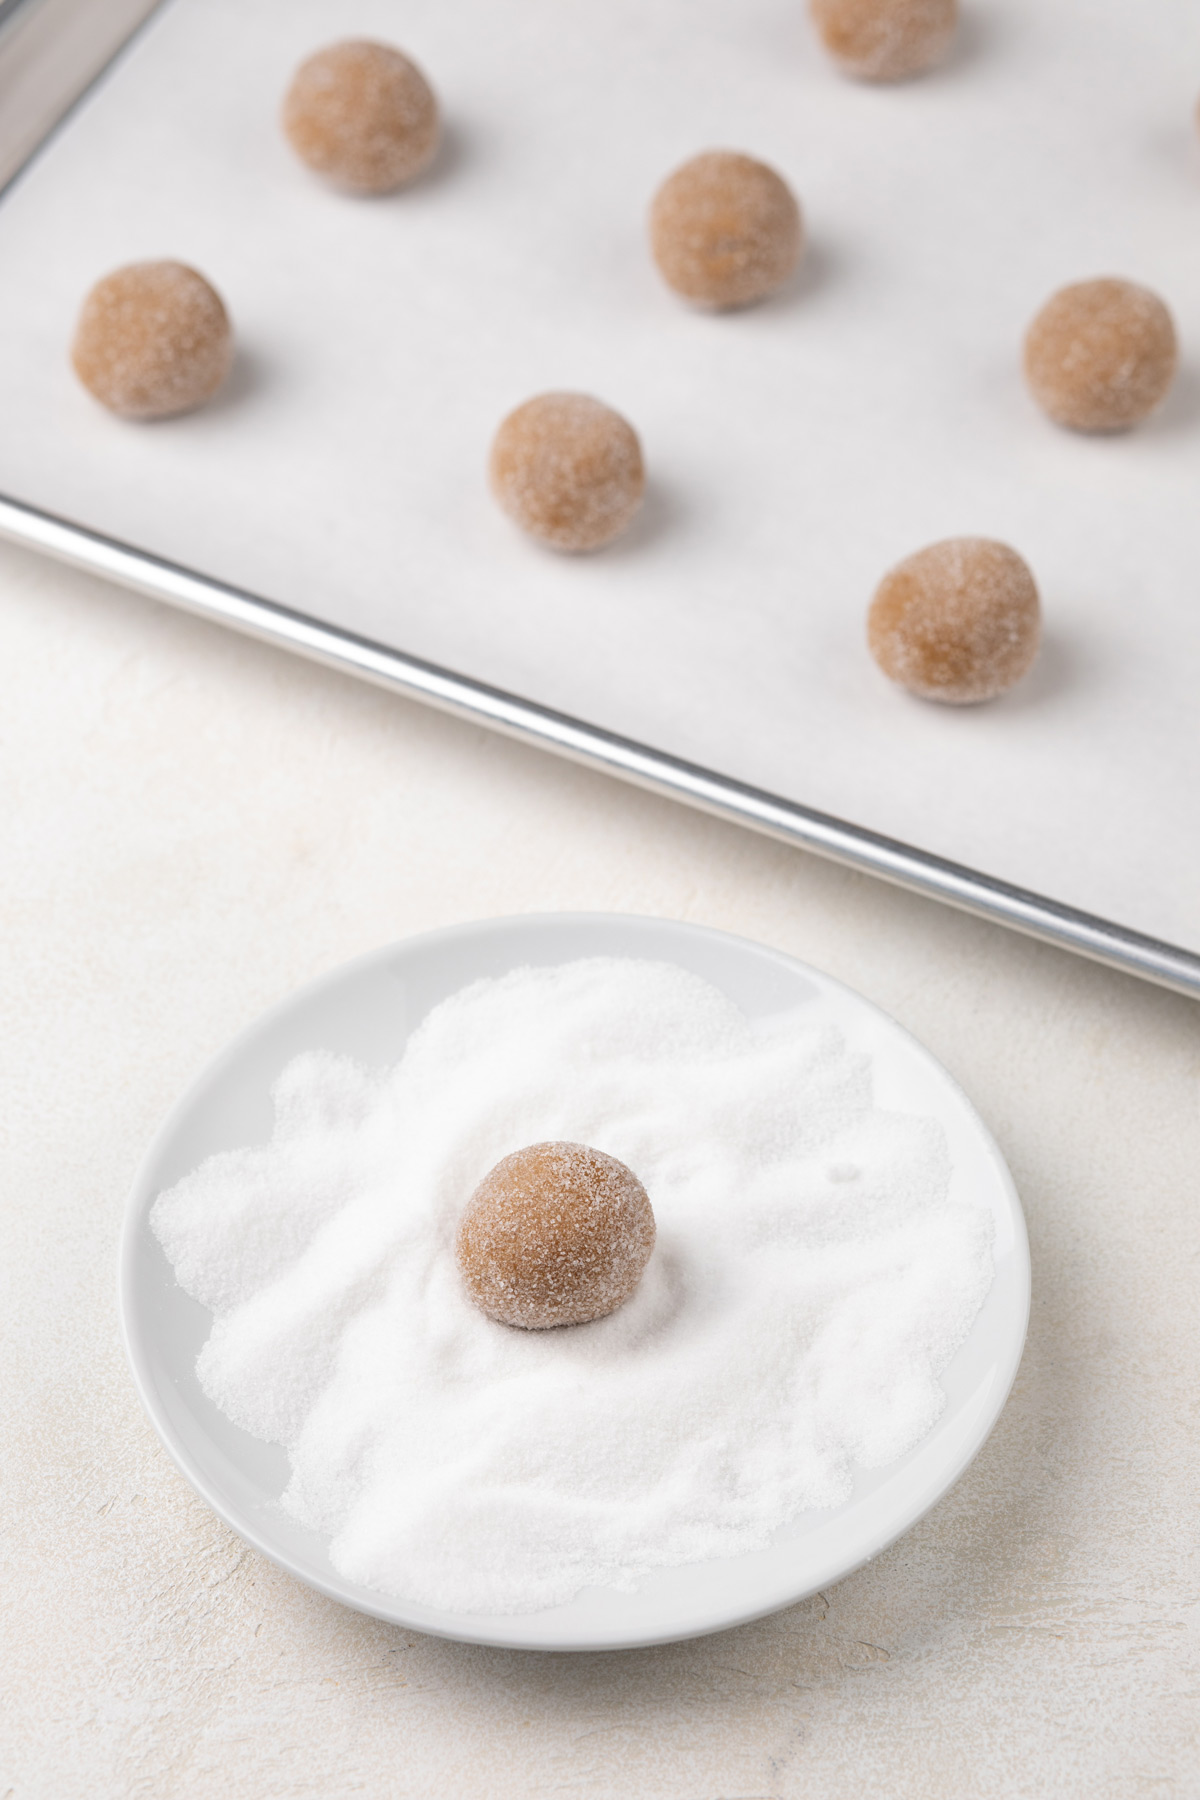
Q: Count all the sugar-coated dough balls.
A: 8